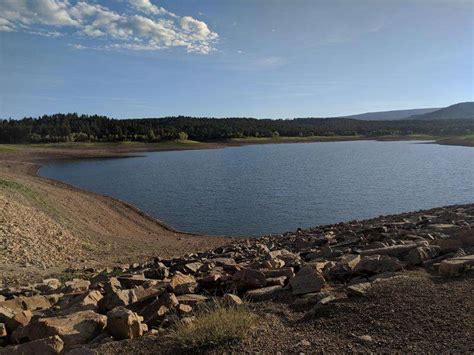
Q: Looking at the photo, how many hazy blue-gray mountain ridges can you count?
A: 2